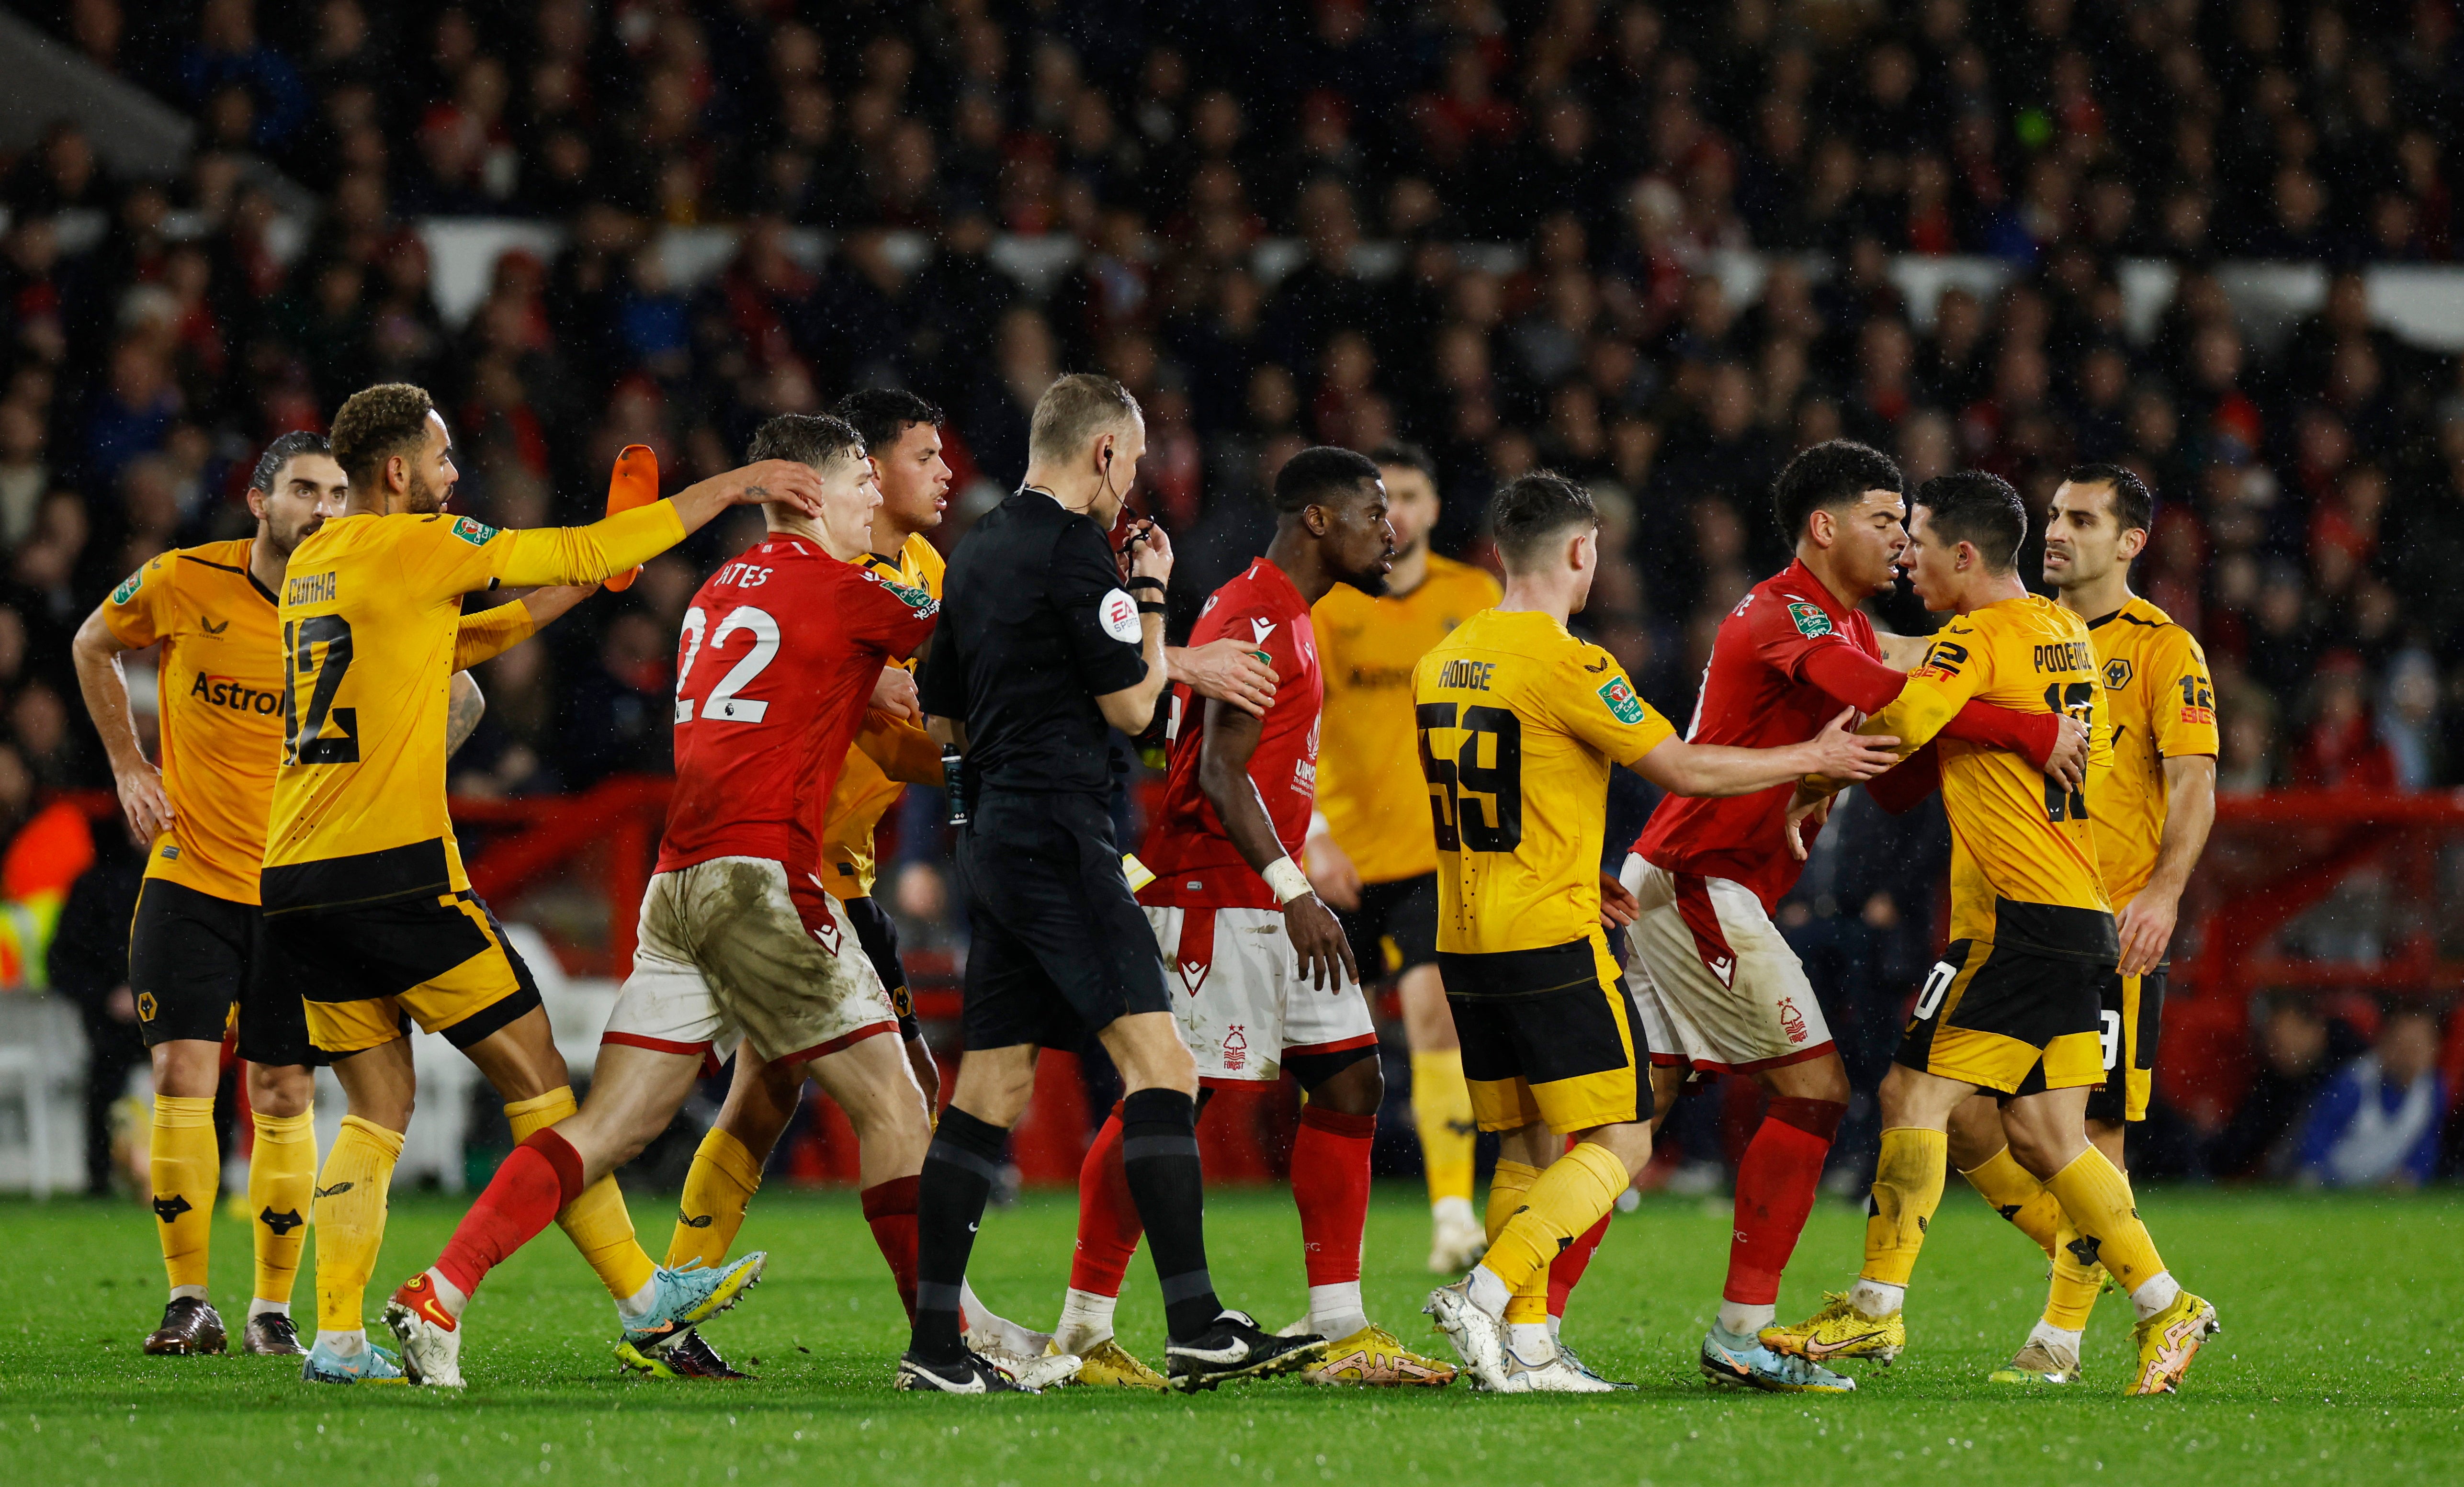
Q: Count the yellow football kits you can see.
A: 7